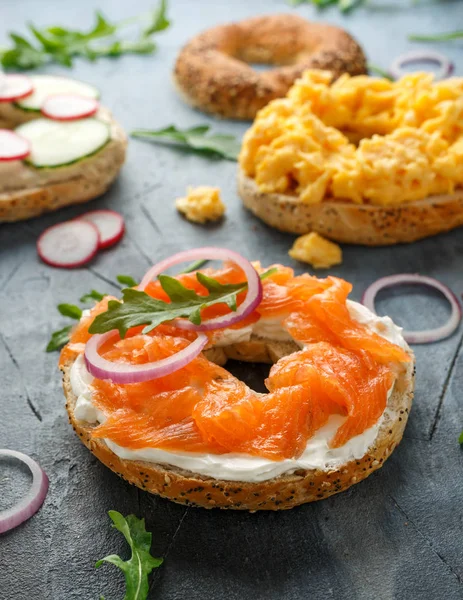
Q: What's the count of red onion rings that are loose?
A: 3